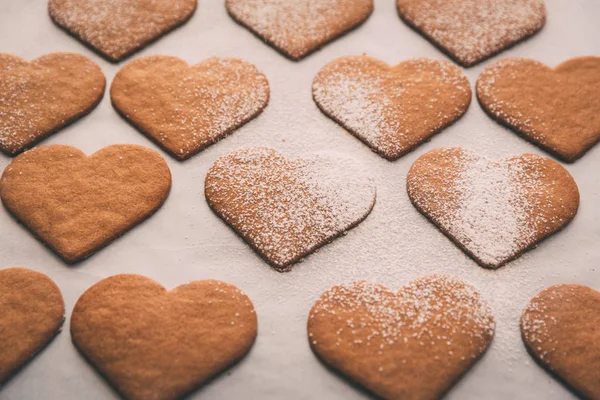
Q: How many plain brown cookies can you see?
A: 3